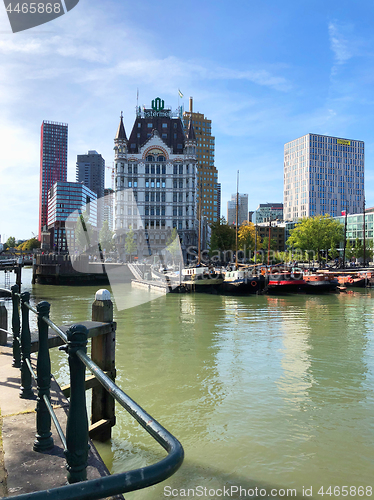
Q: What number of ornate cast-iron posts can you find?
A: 4